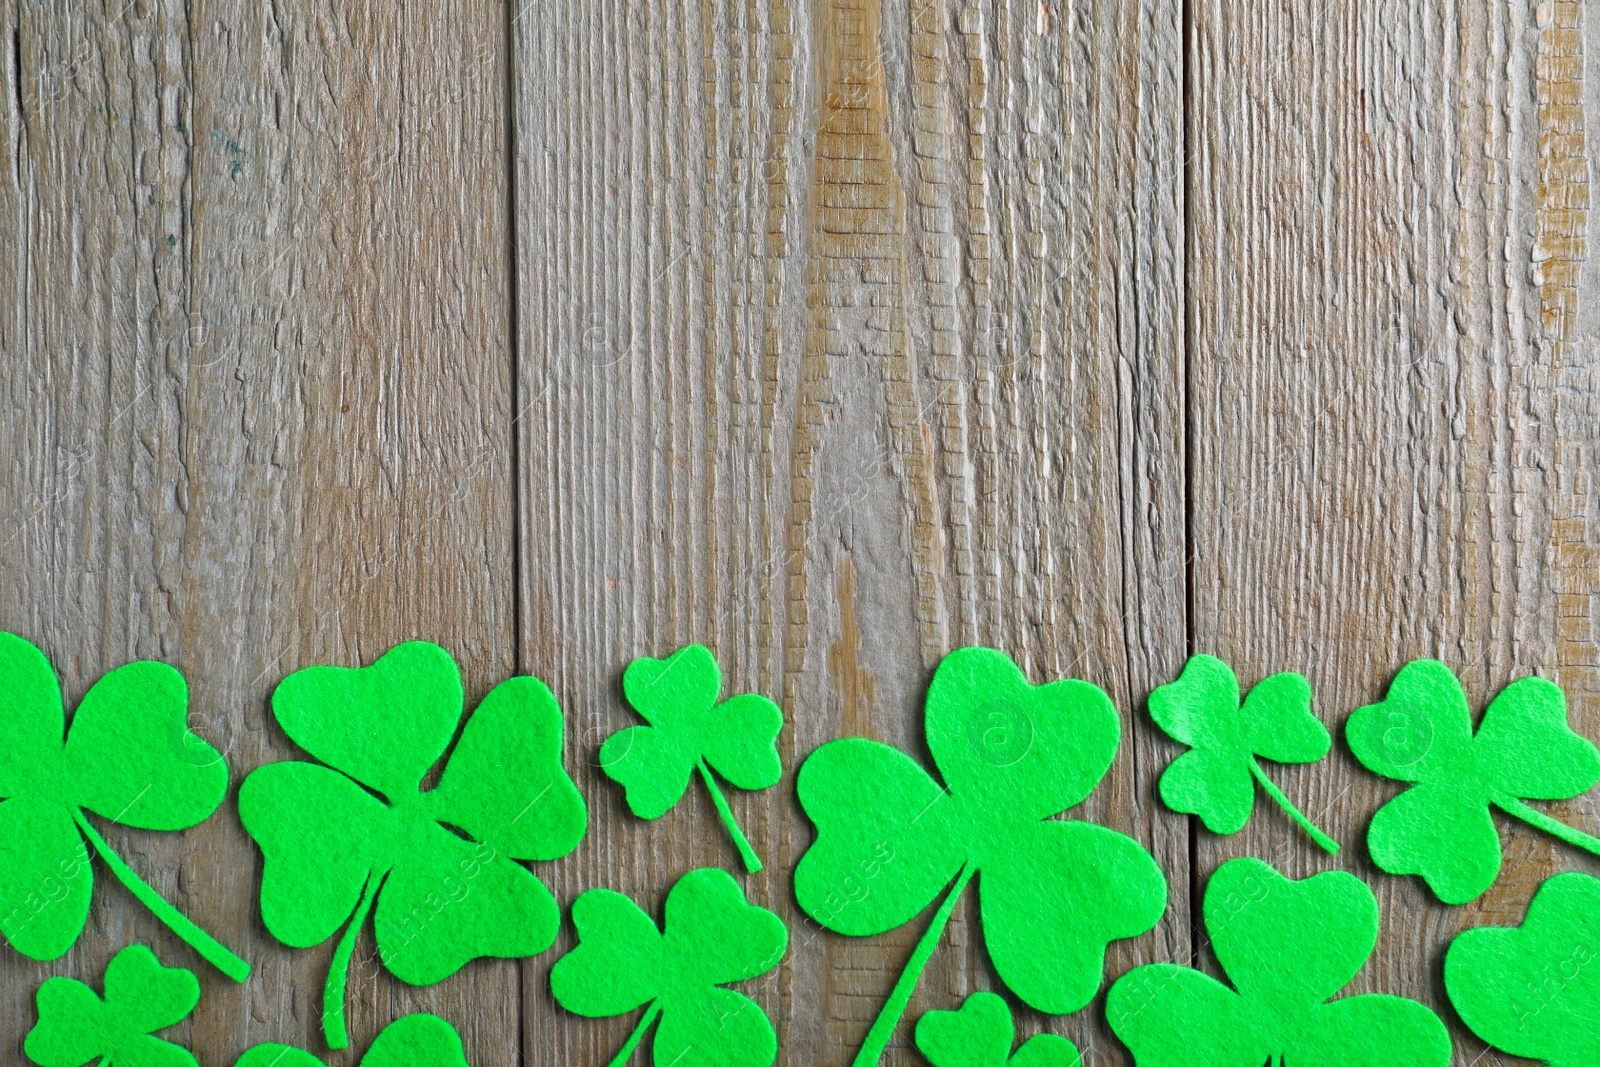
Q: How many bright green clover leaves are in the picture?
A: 12